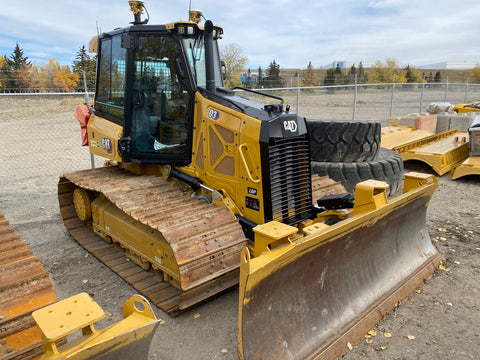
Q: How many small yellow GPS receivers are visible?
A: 2